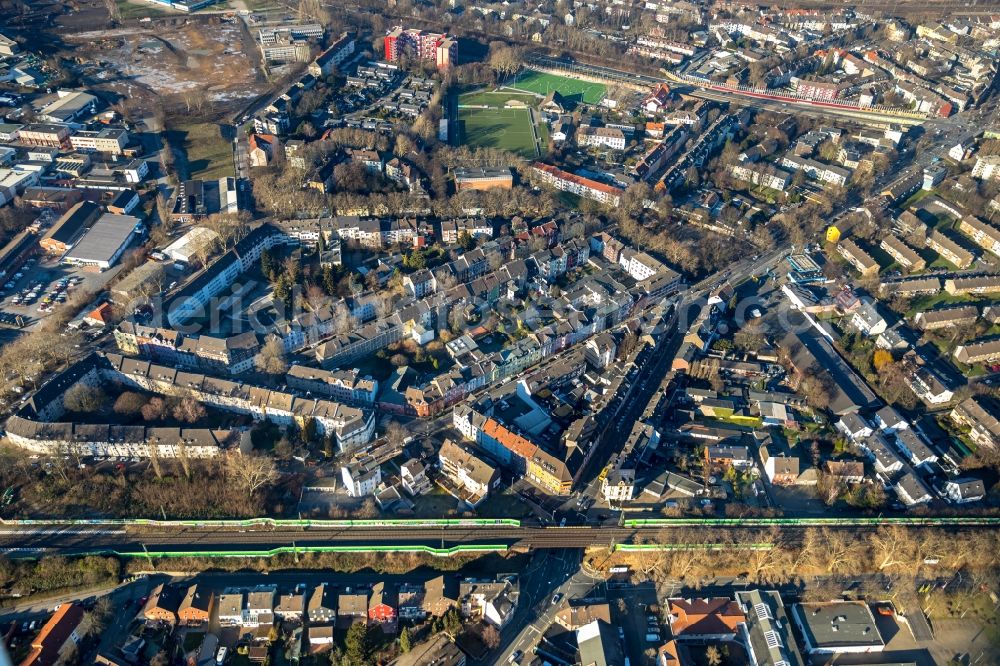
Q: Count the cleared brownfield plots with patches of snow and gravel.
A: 1